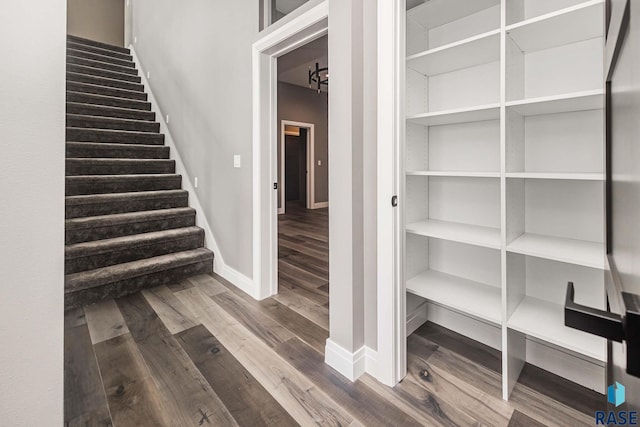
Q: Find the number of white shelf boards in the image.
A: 11